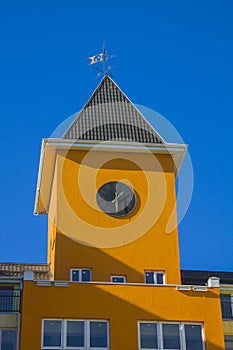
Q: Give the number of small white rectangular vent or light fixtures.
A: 4